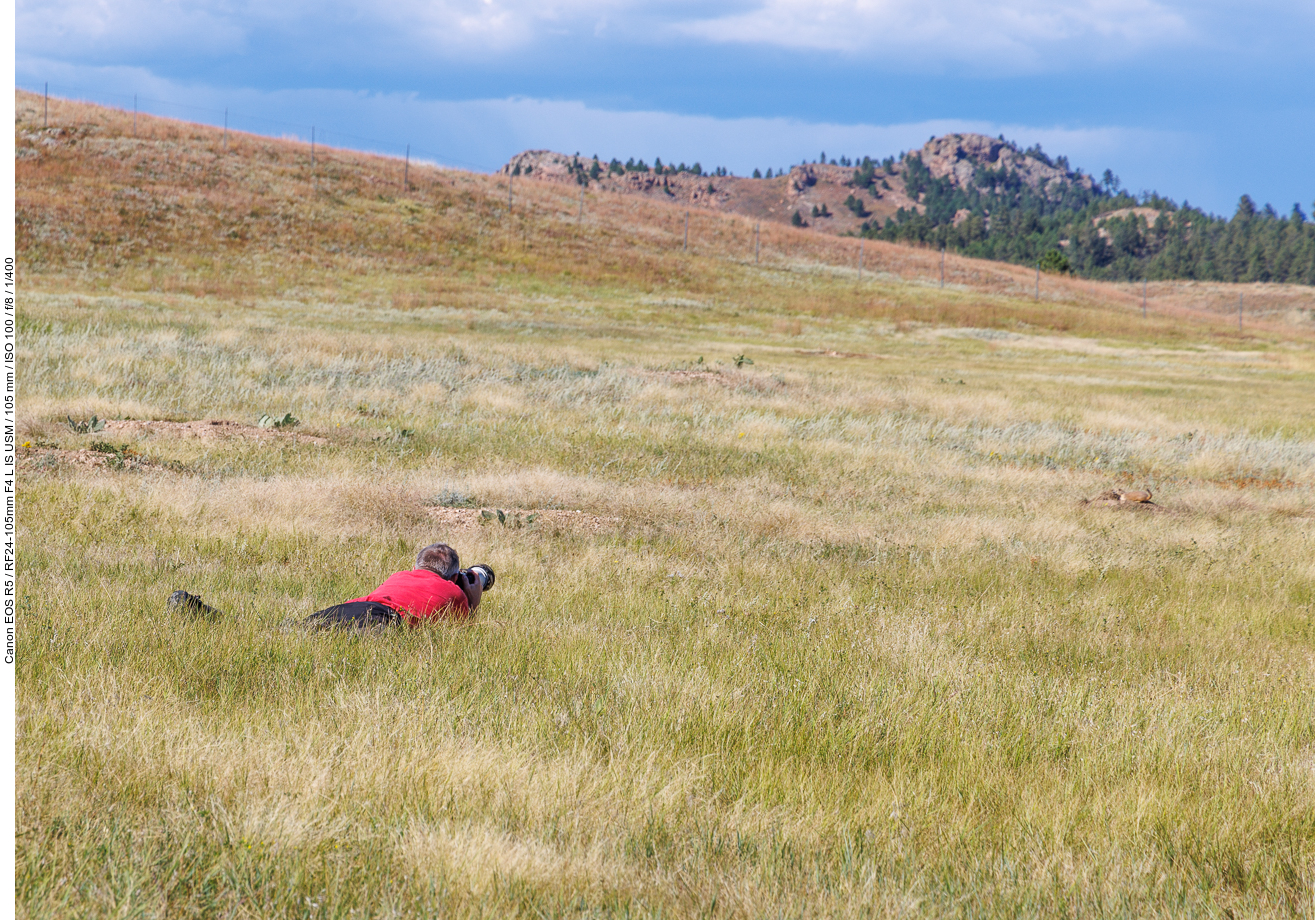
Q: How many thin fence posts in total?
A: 14